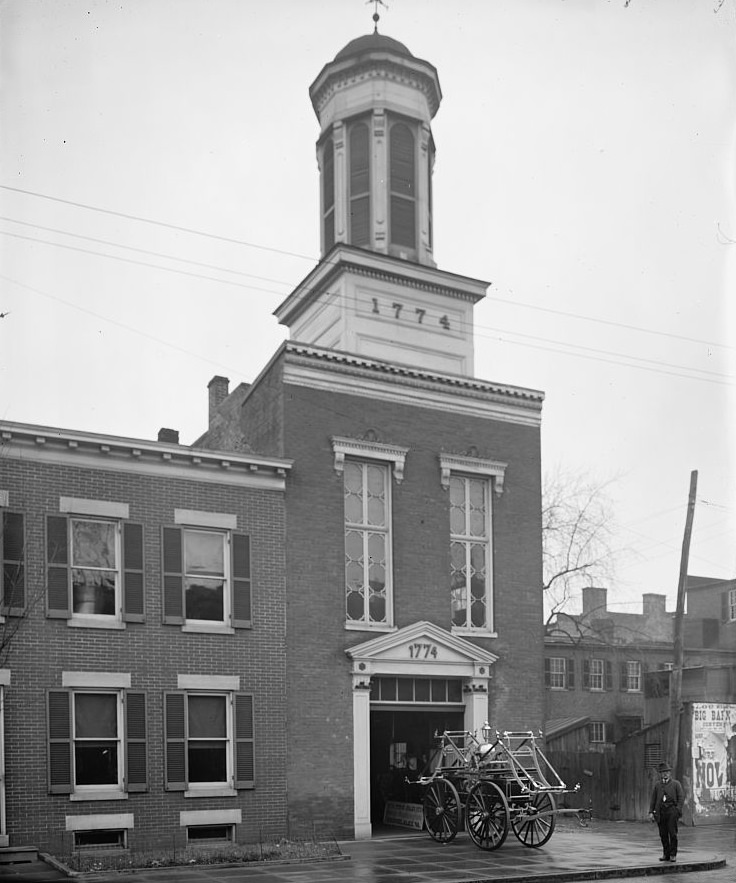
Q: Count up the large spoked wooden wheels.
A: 3